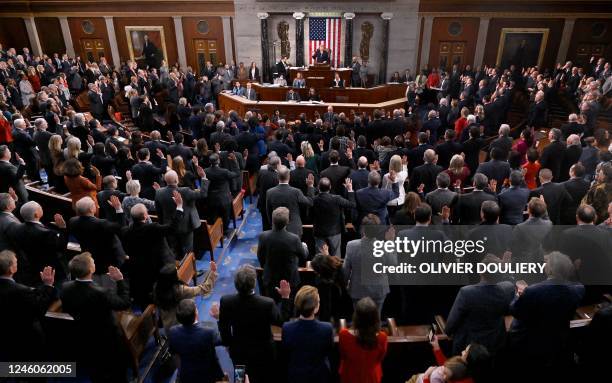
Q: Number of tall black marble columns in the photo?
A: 4